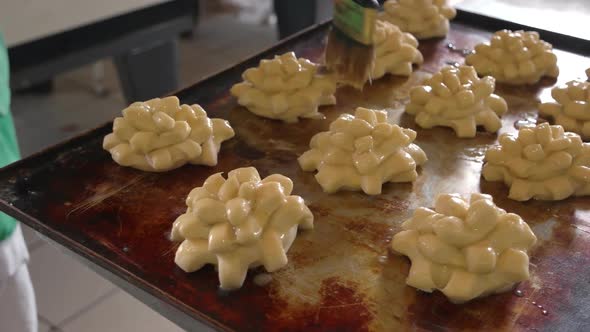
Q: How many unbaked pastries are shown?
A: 11